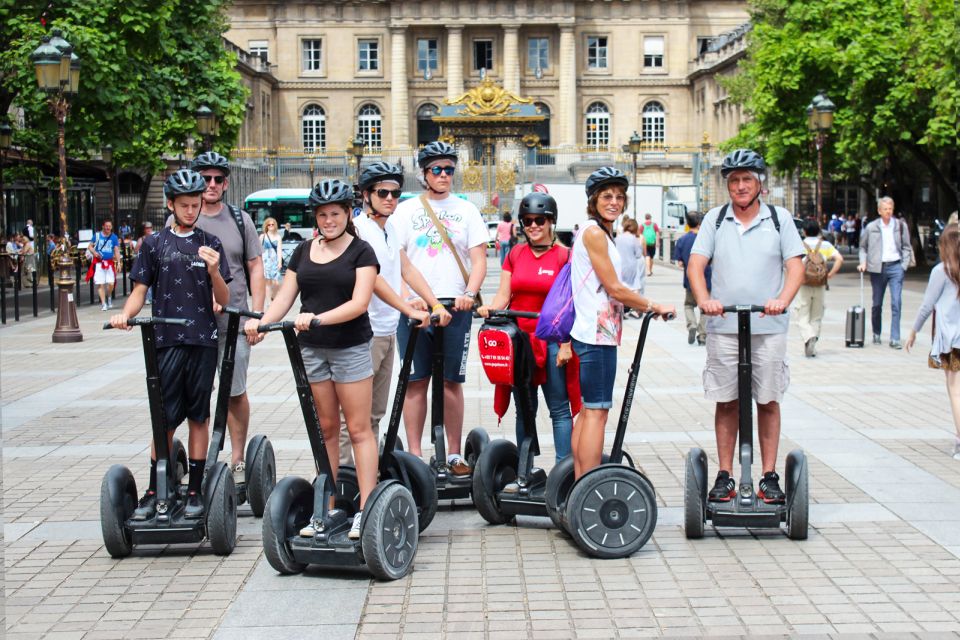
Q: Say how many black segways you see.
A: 8